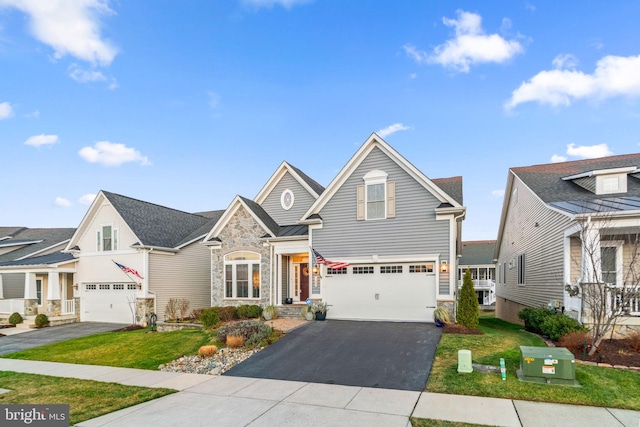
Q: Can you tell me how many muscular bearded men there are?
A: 0